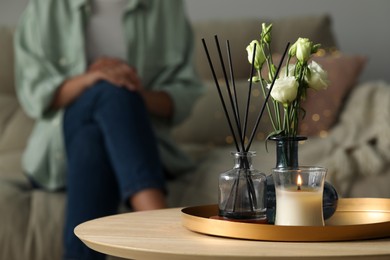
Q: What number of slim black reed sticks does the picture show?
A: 5